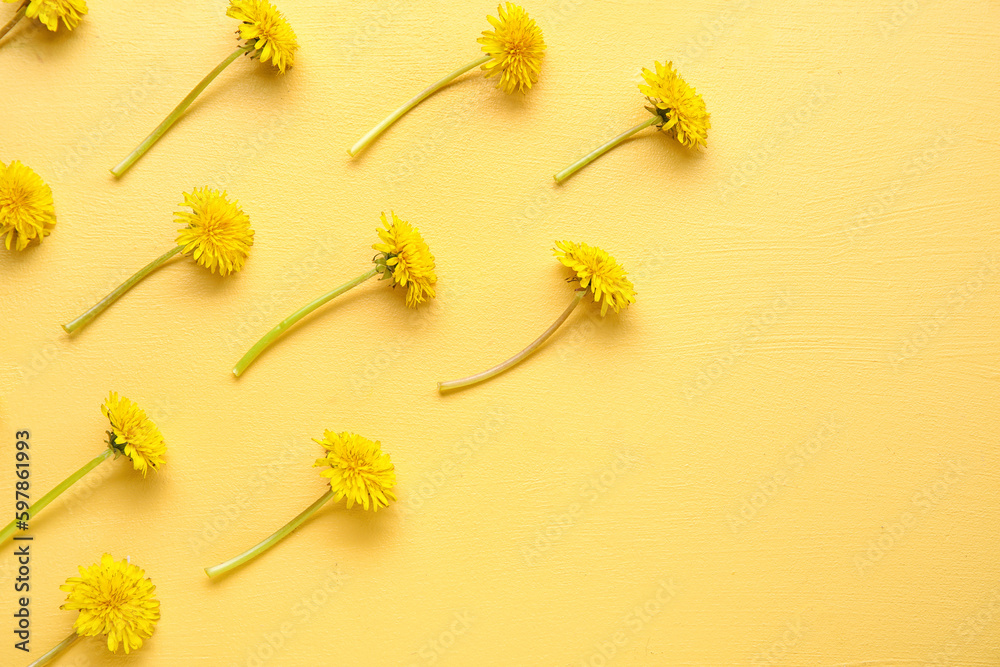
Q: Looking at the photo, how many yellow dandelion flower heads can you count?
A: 11